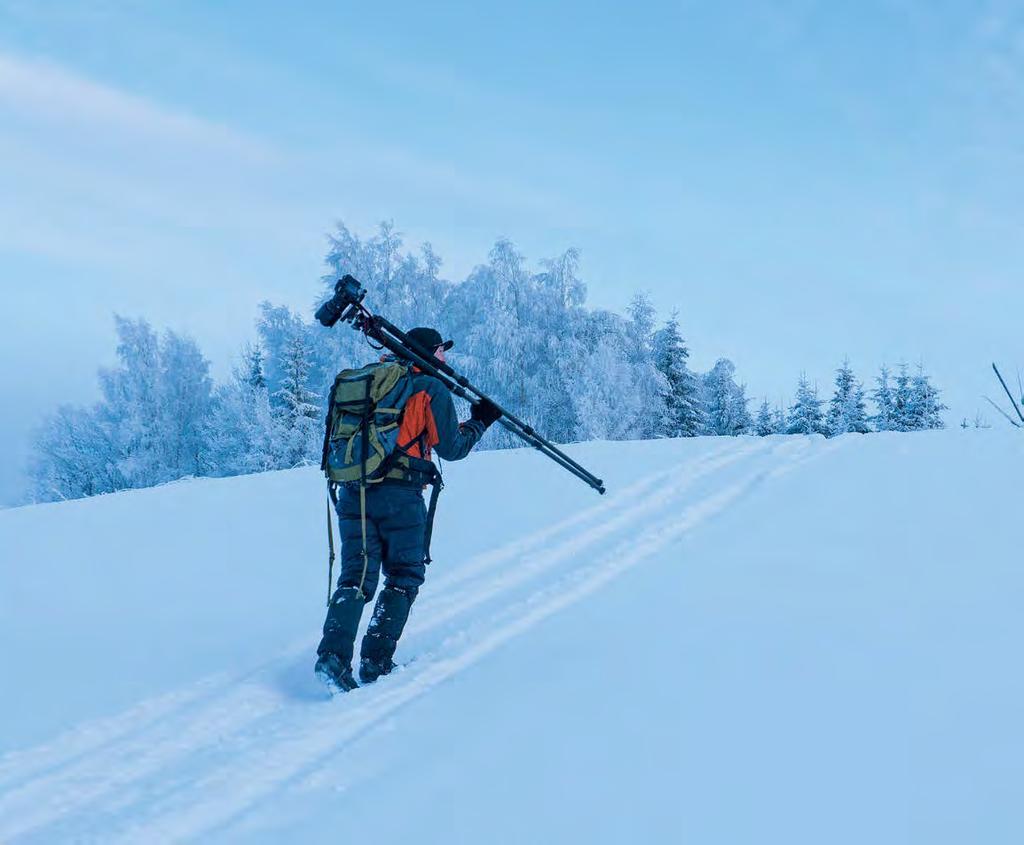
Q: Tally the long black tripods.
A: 1